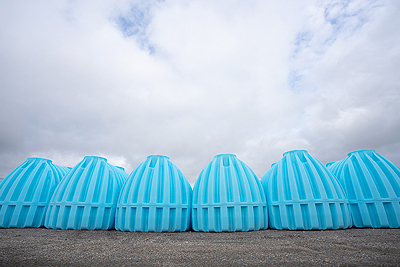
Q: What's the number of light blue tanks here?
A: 6